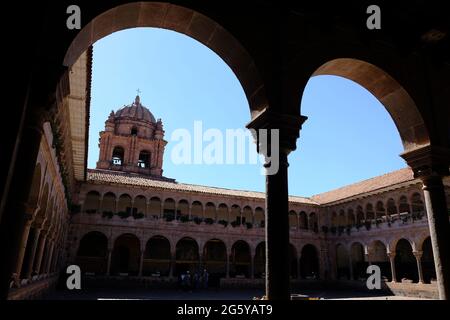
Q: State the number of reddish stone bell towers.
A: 1